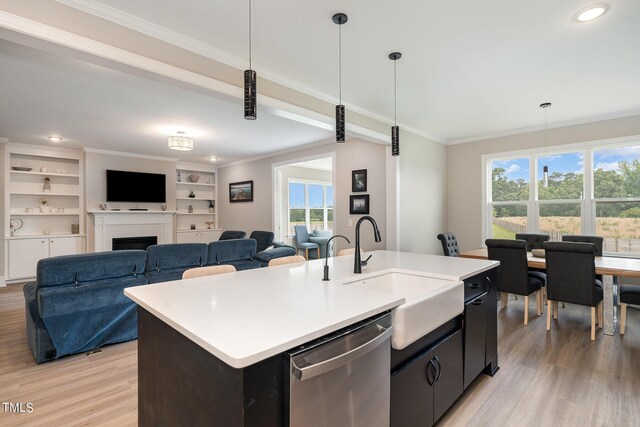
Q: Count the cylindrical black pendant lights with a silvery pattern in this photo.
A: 3